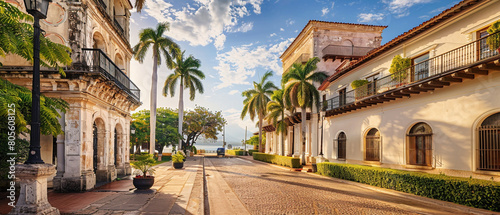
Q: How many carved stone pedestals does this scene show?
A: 1